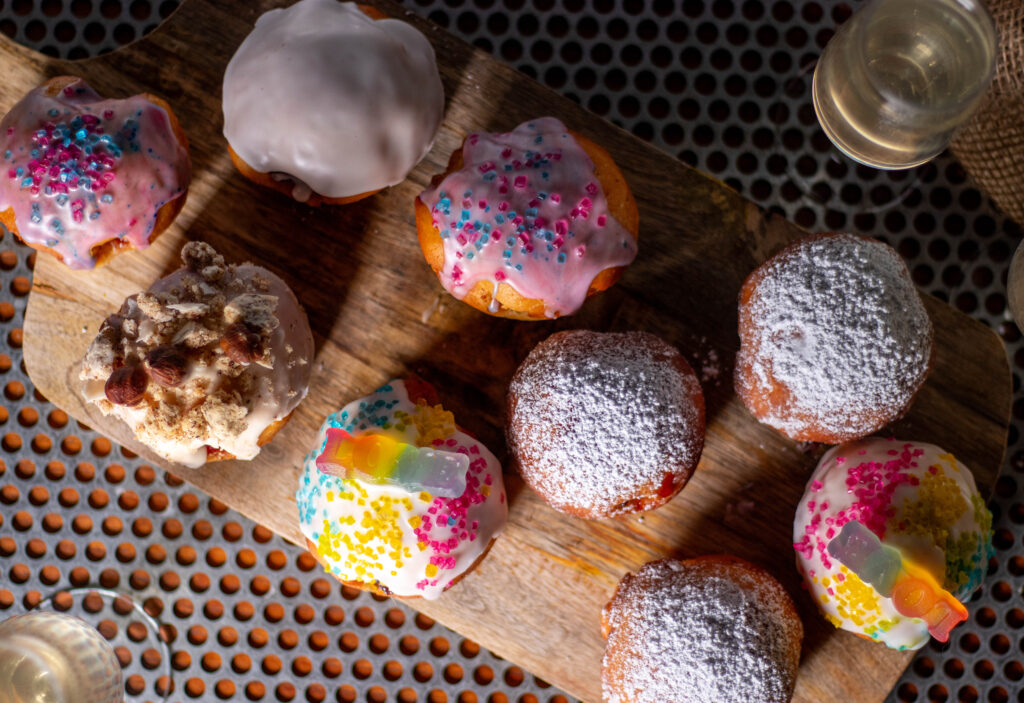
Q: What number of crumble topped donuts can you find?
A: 1